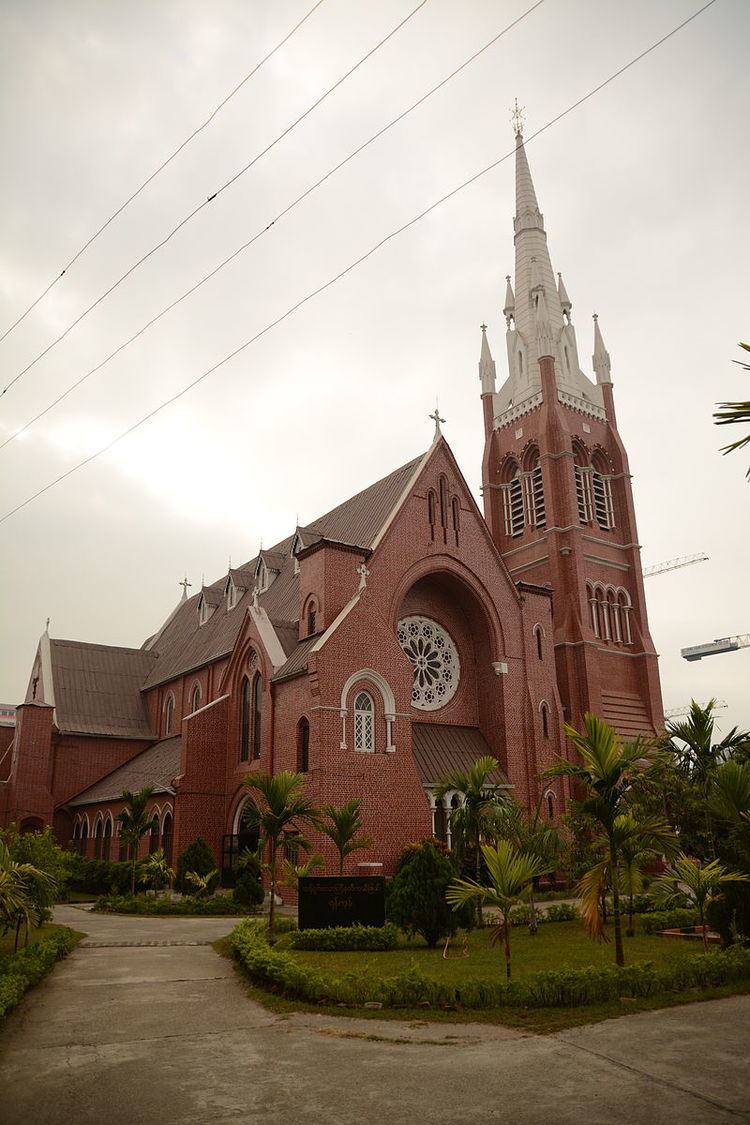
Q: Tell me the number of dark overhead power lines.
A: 4